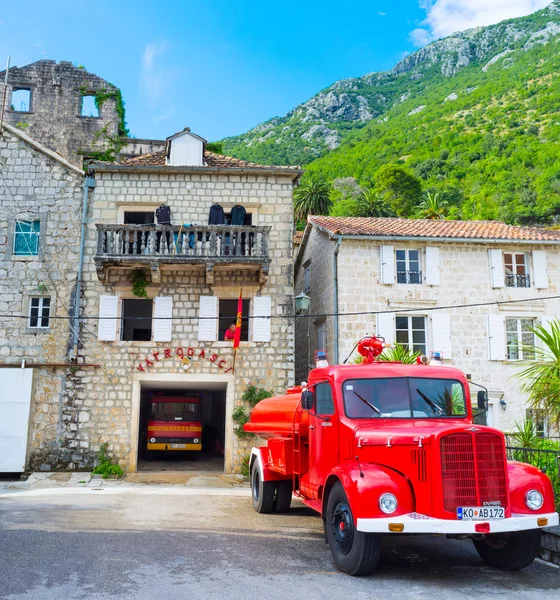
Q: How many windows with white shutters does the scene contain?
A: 6